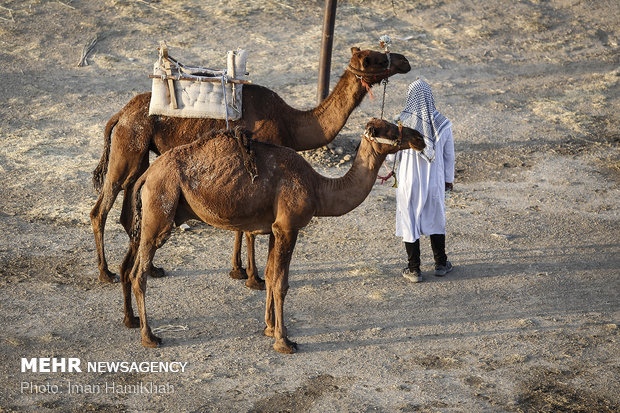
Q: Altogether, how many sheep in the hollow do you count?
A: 0